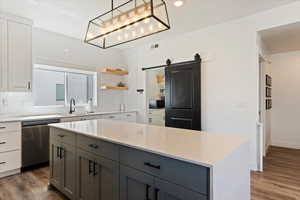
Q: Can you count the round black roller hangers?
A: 2